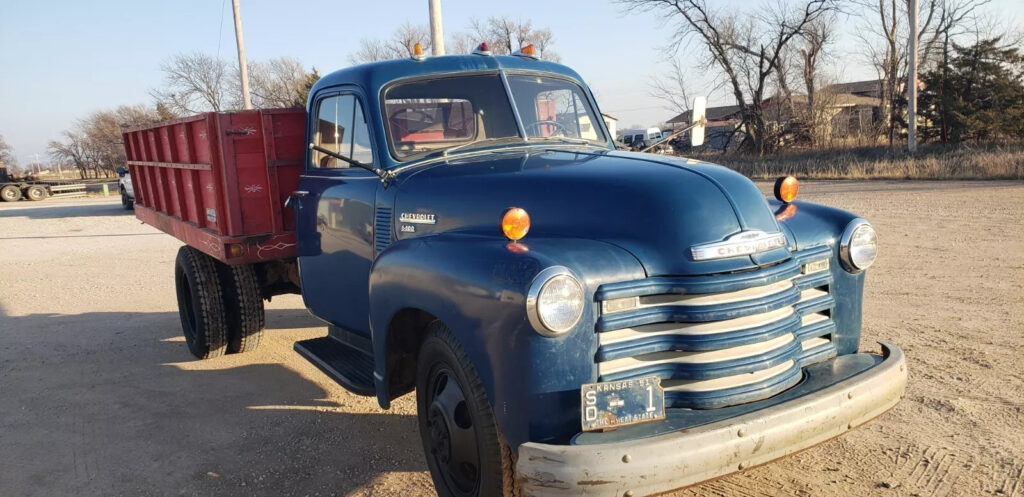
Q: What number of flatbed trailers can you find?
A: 1